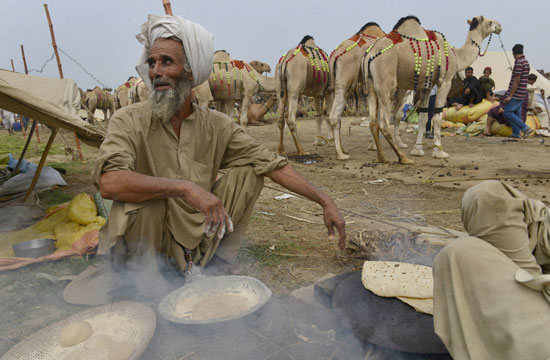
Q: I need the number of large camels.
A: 3